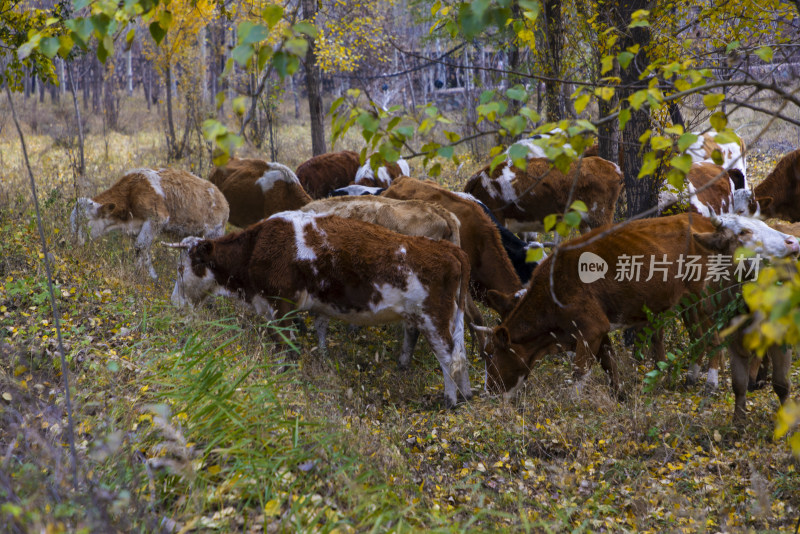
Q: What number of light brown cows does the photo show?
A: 2